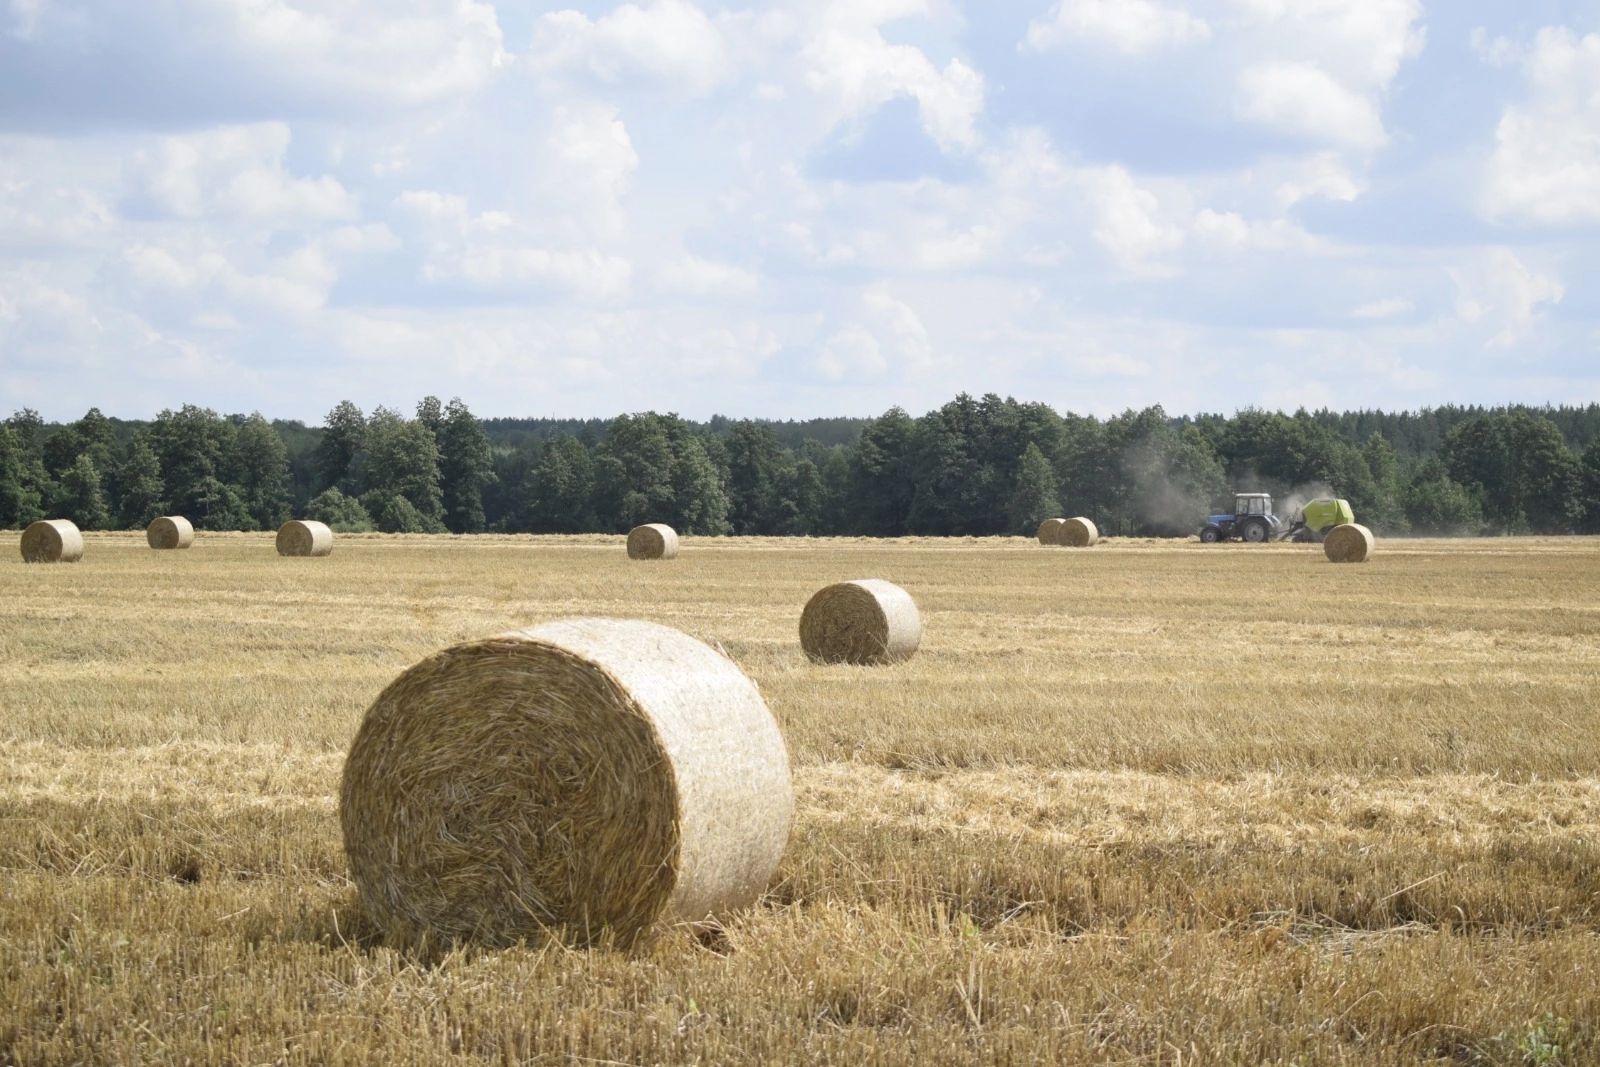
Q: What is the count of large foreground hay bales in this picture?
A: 1